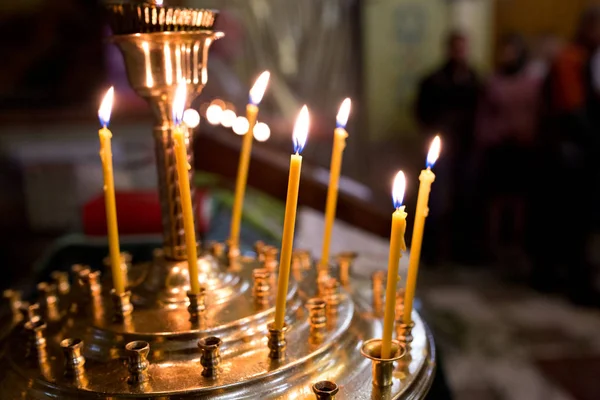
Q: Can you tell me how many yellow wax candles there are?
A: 7